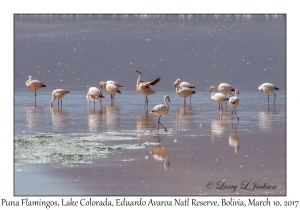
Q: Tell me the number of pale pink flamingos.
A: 13